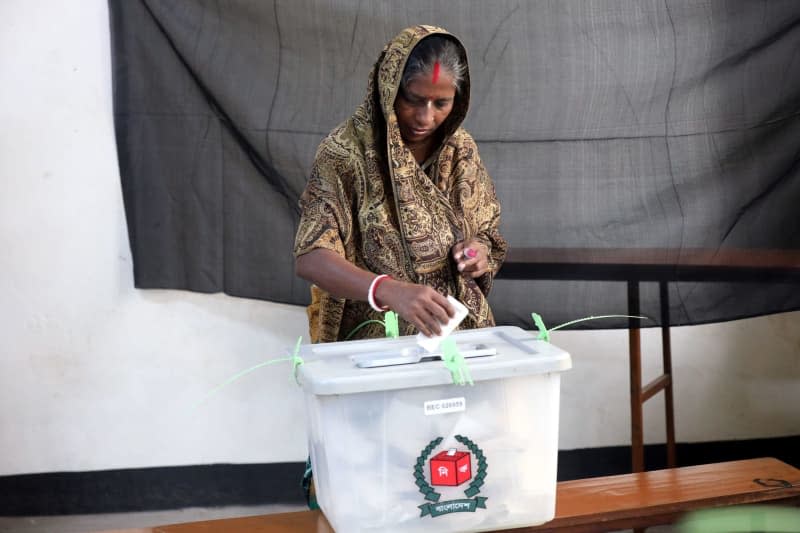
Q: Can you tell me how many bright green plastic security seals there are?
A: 4